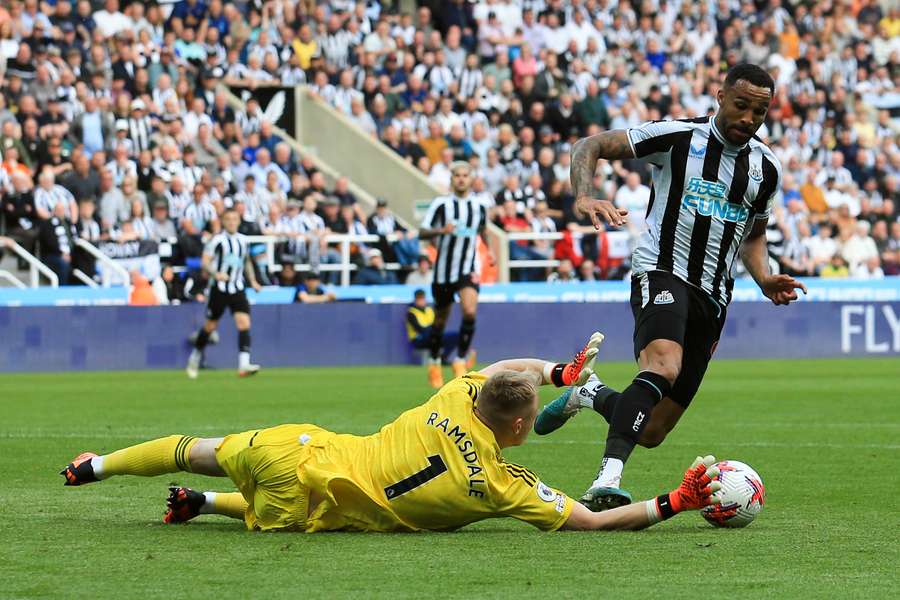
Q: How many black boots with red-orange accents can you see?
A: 2